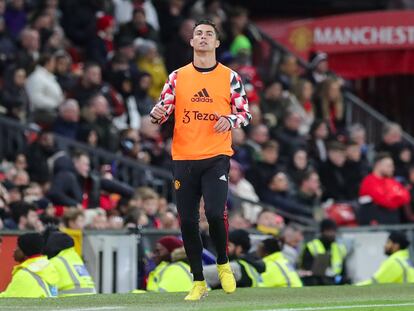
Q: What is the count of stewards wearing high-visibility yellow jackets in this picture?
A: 7